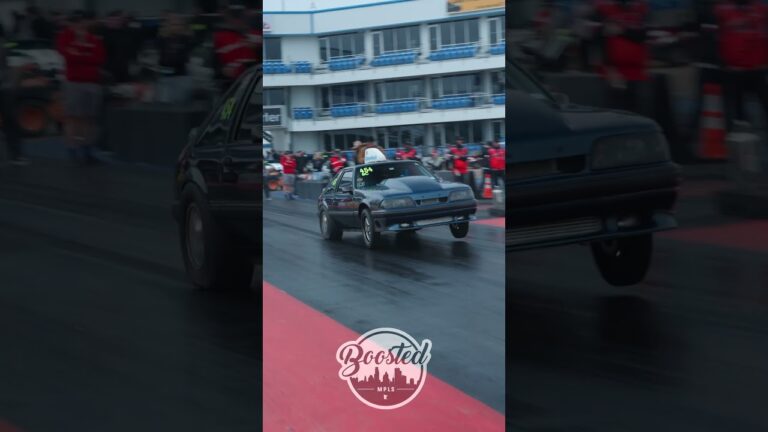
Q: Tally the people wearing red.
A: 5